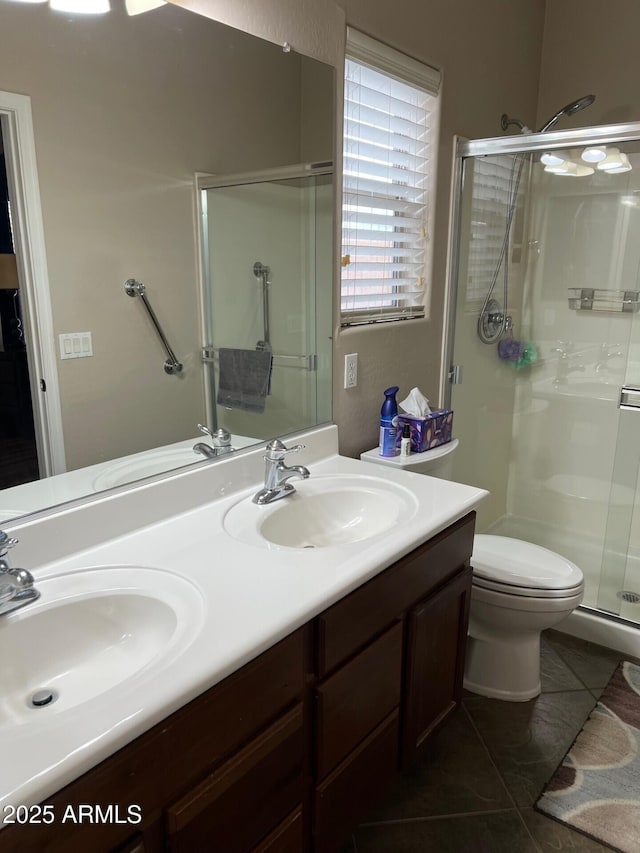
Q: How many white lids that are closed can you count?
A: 1